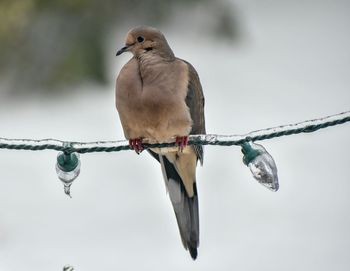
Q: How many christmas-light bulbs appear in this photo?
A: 2